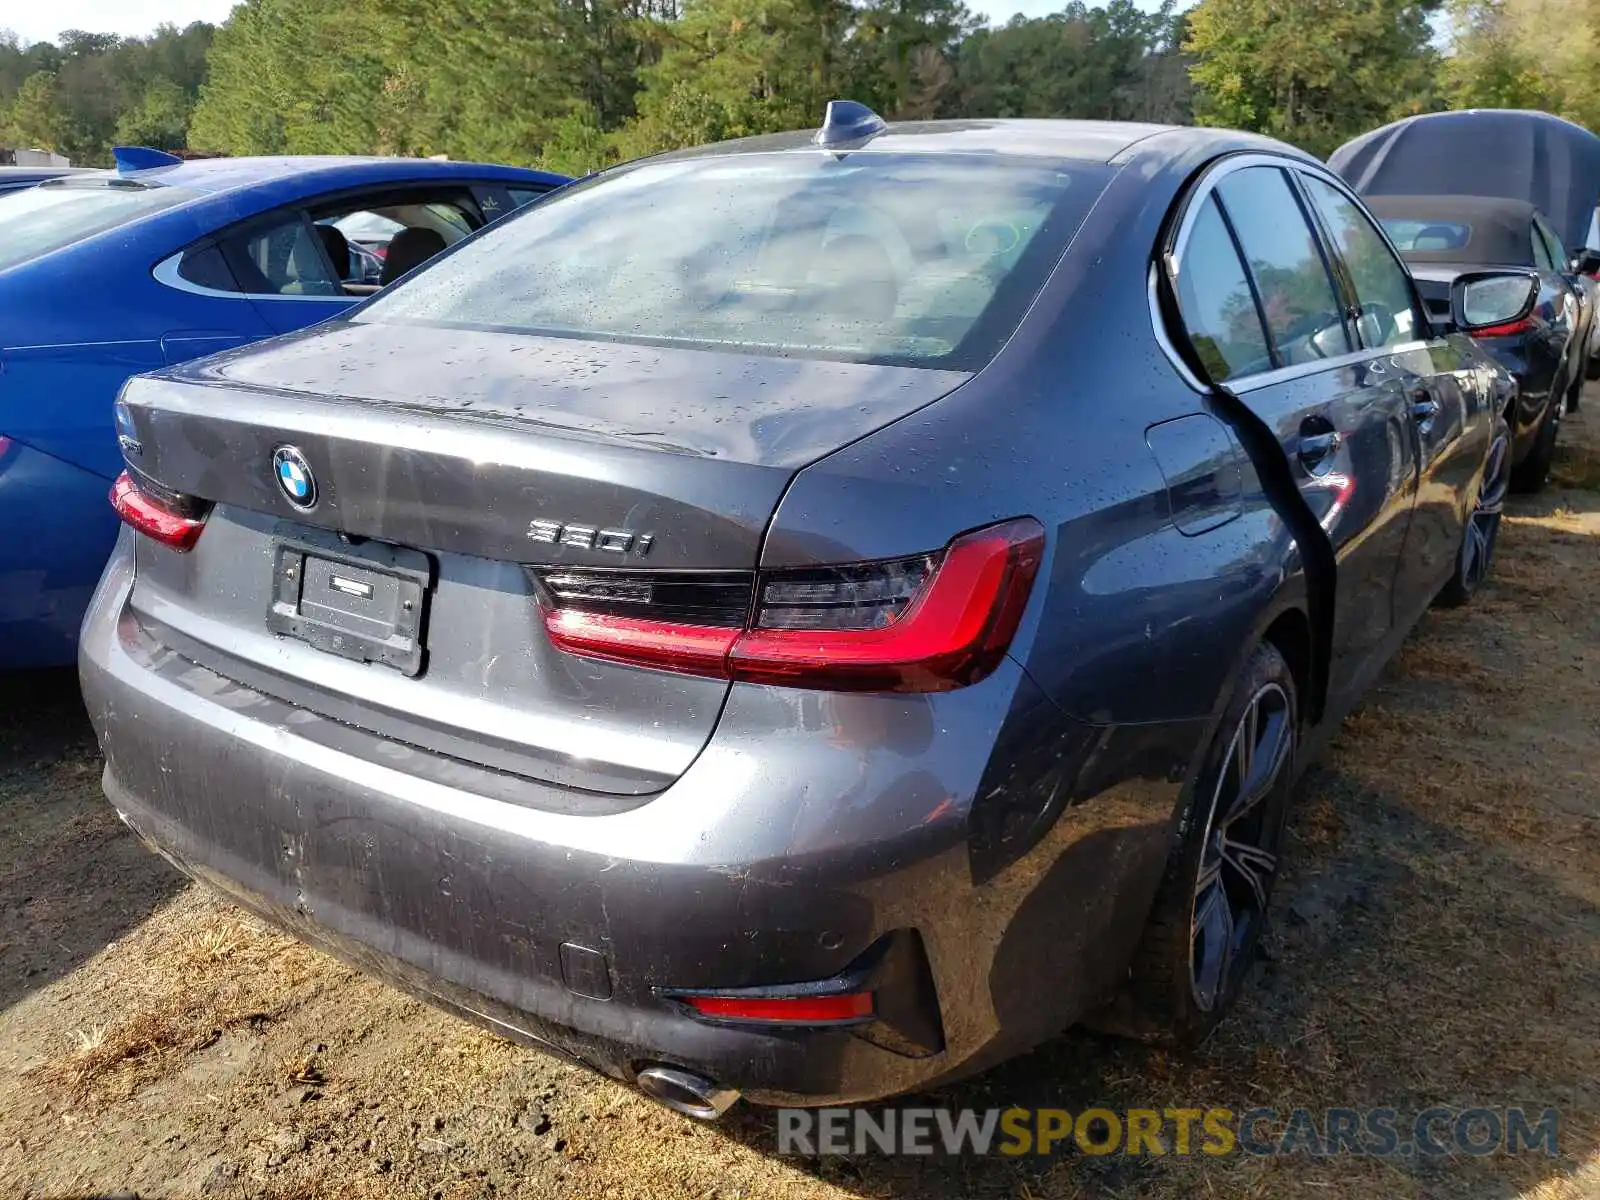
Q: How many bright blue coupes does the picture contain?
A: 1